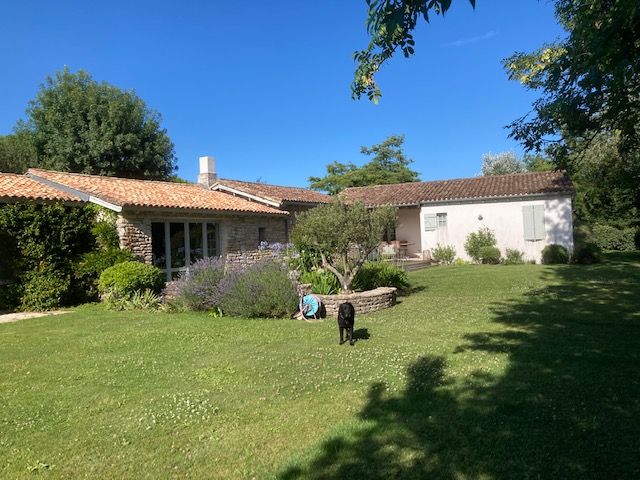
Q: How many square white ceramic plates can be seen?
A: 0